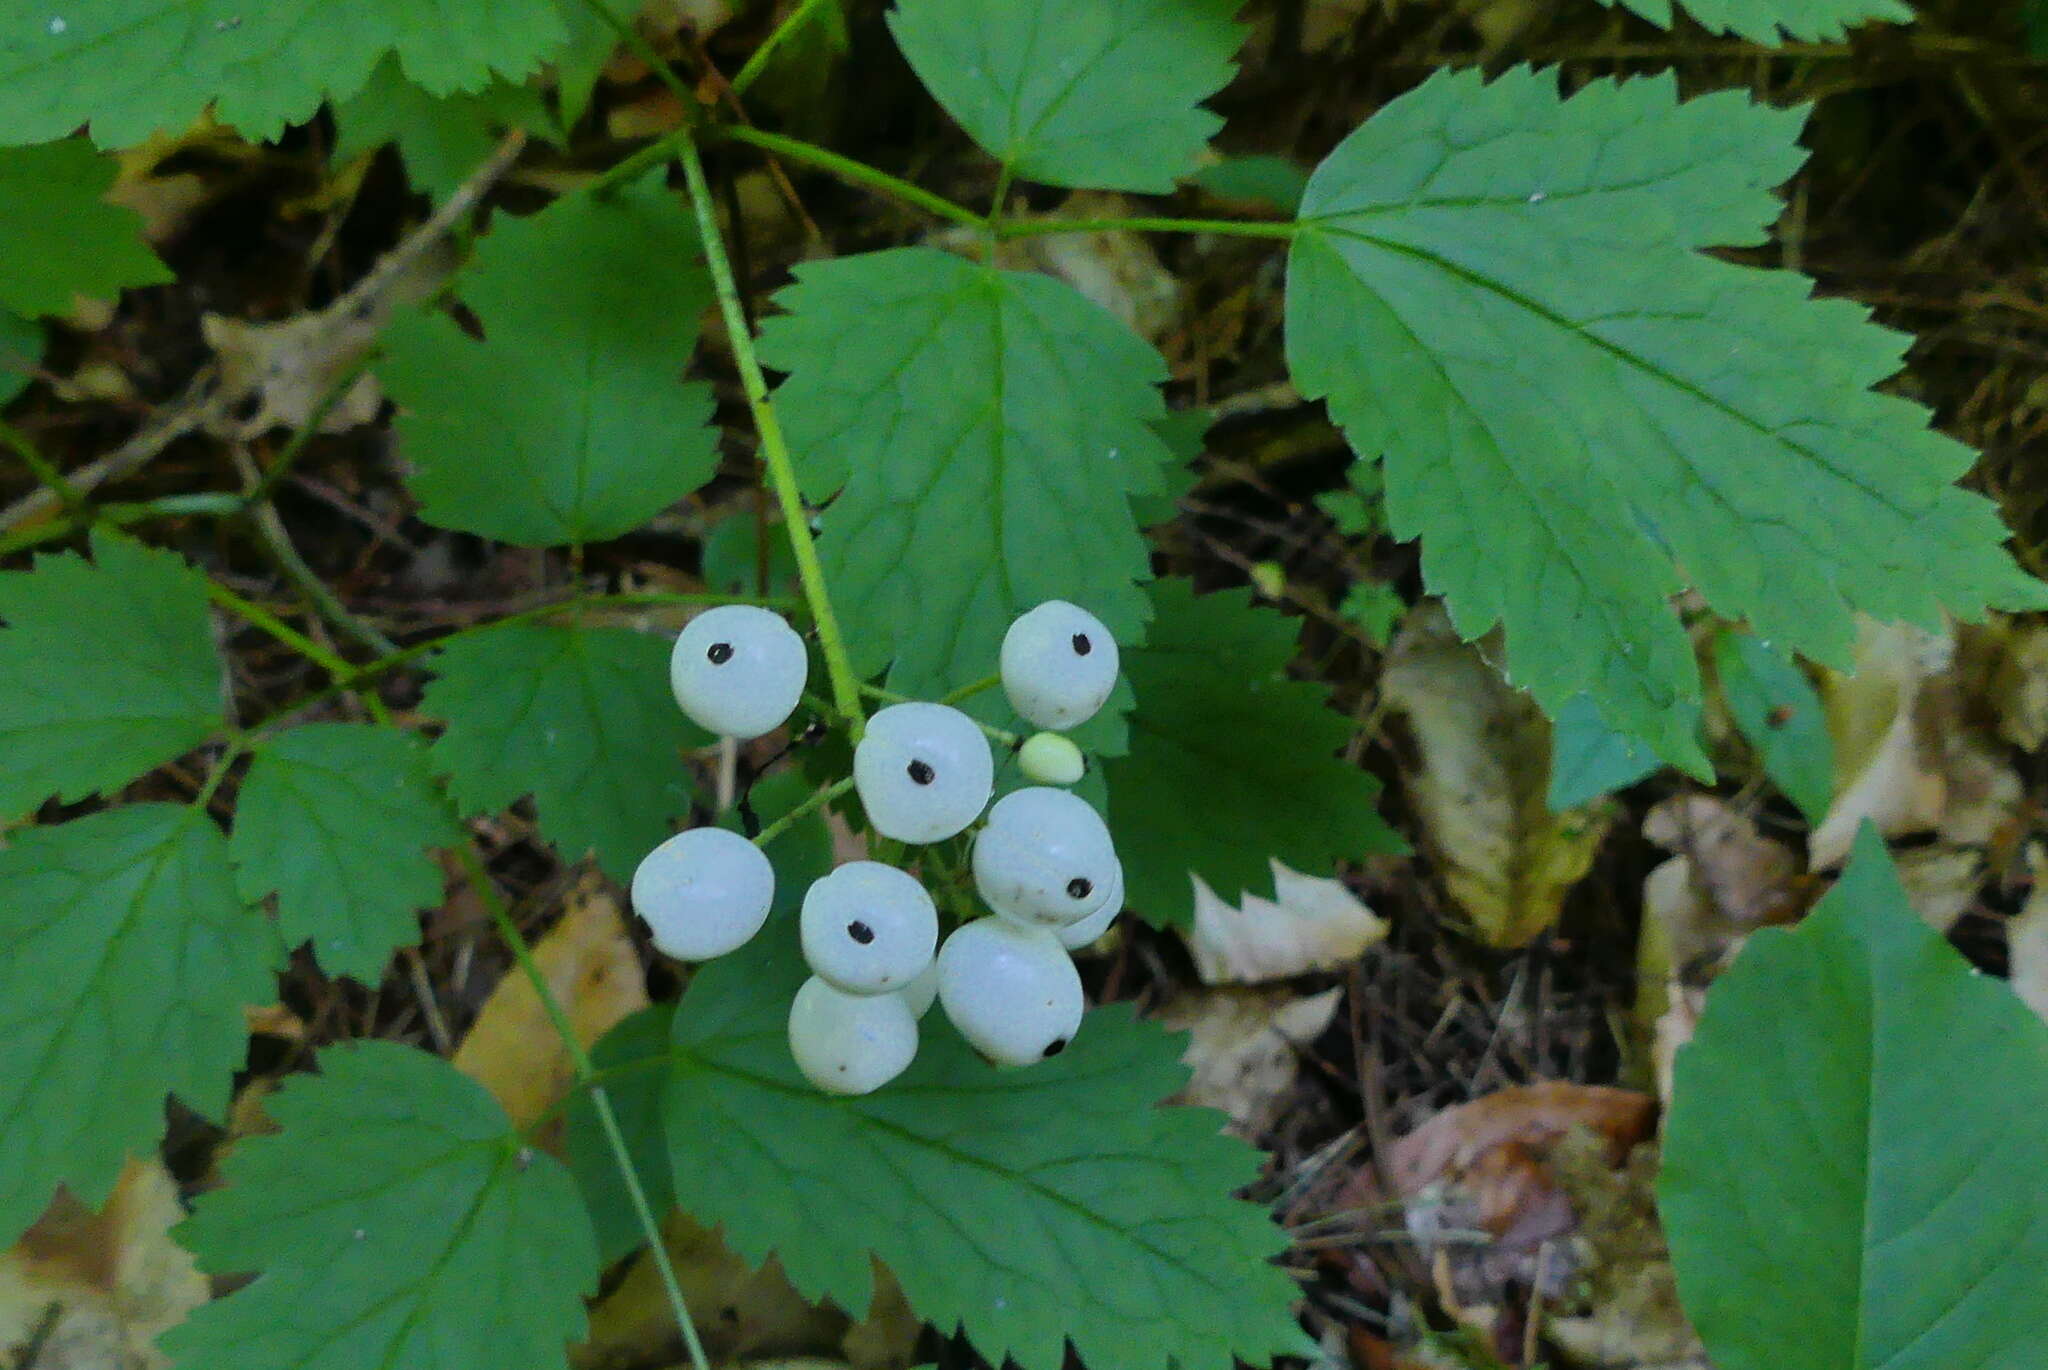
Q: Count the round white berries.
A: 10